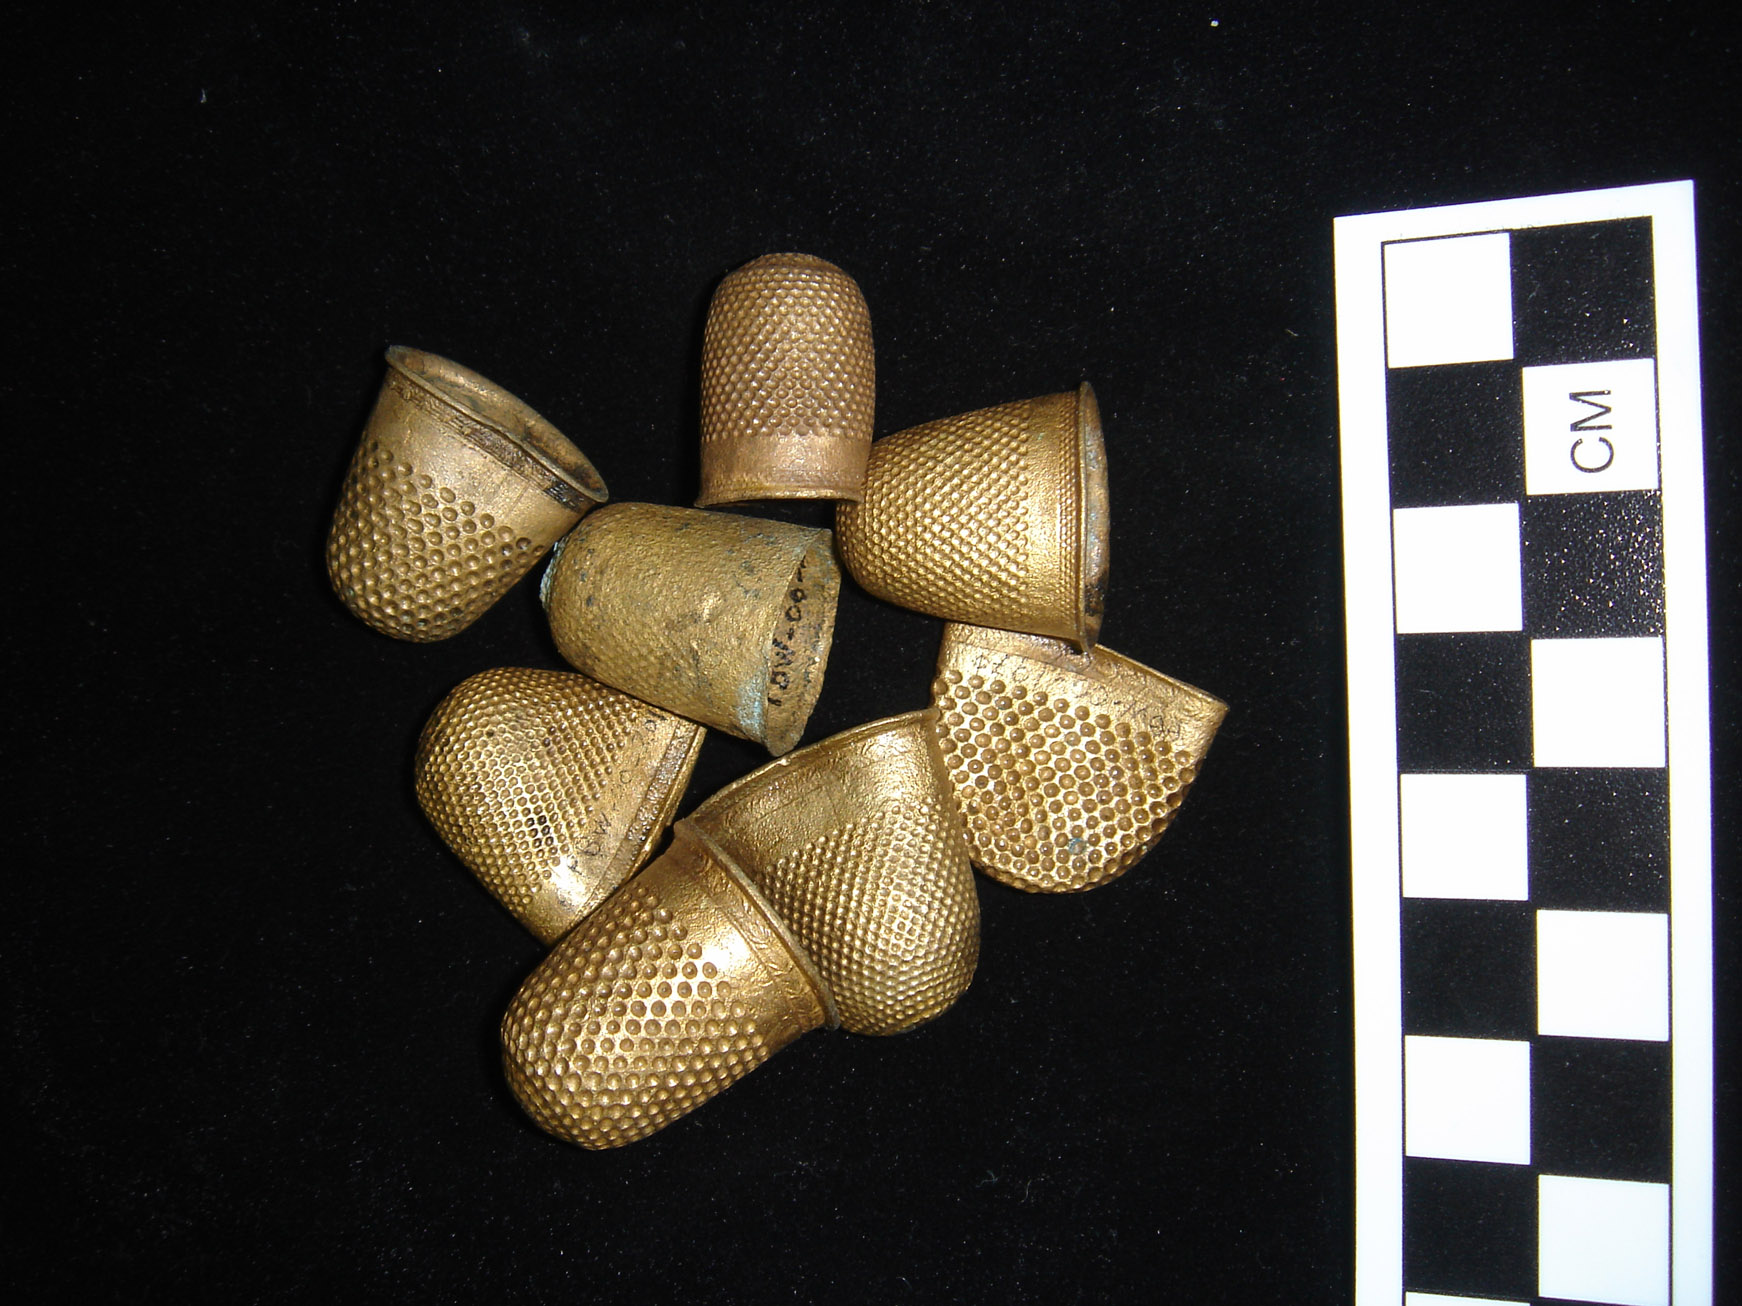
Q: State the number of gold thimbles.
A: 8